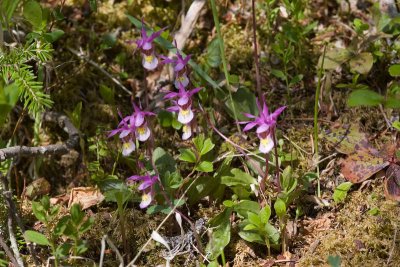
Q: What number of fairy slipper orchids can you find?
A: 8